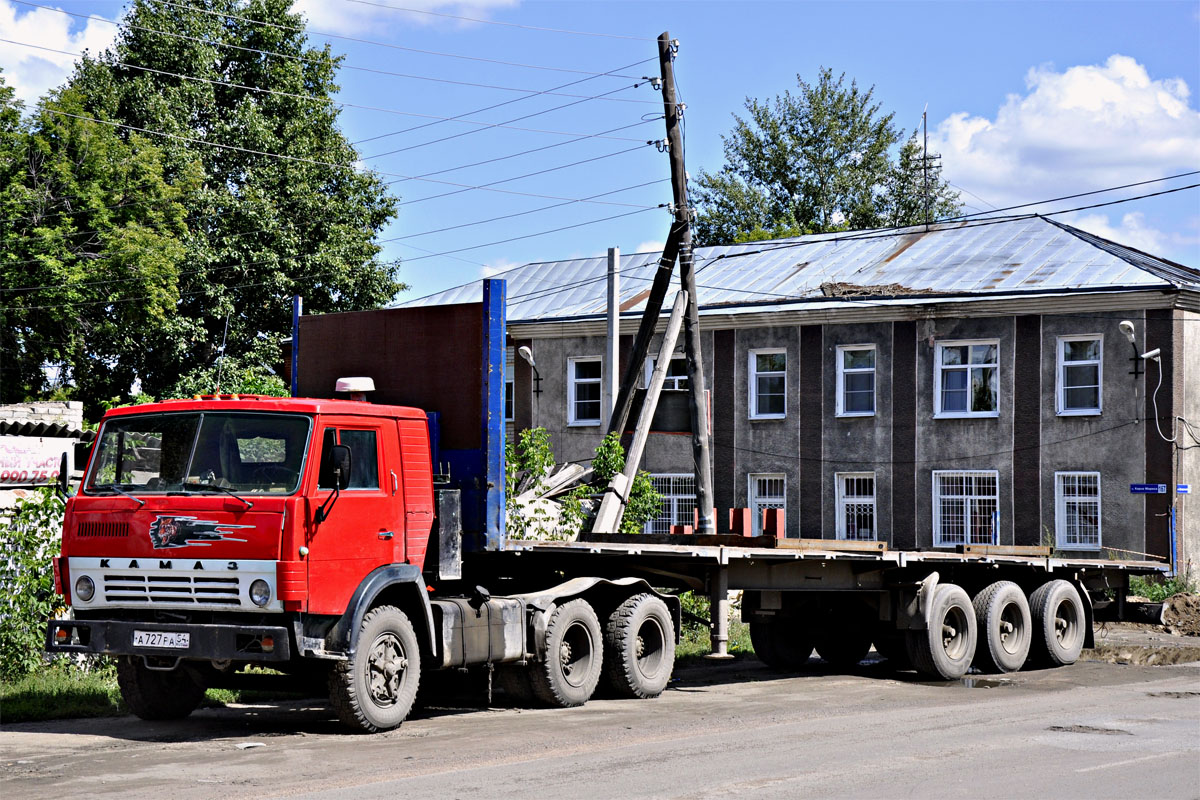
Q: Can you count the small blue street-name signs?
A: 2